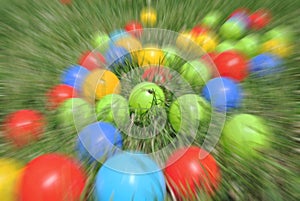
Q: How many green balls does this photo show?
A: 13